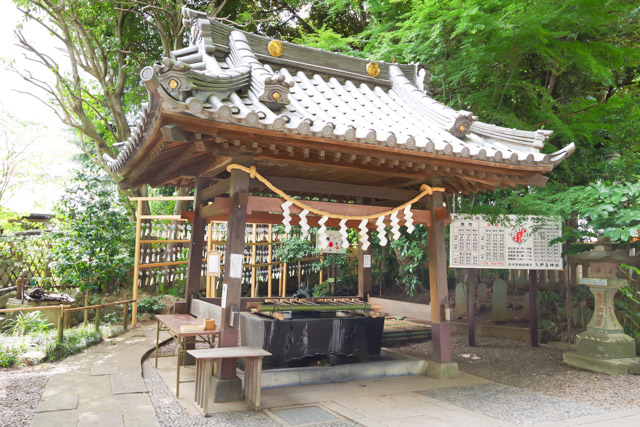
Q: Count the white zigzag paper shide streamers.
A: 8